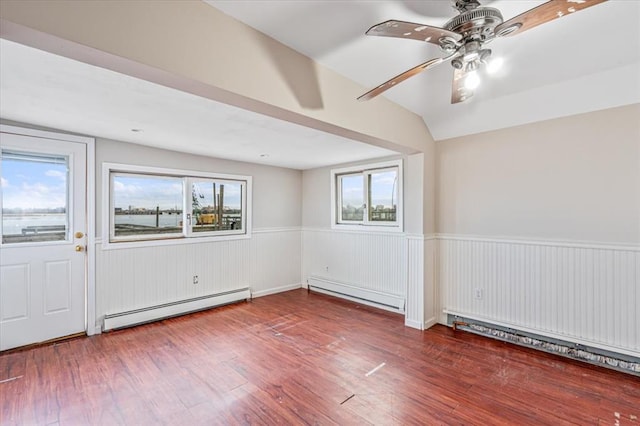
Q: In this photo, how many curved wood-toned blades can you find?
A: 4